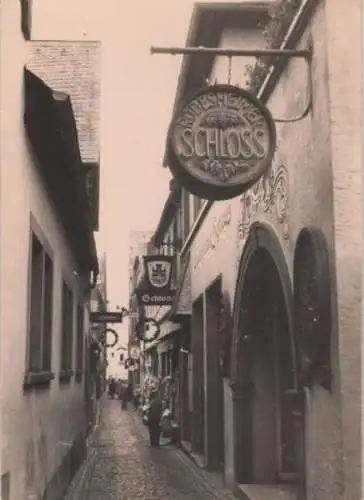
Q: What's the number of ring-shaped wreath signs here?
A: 2